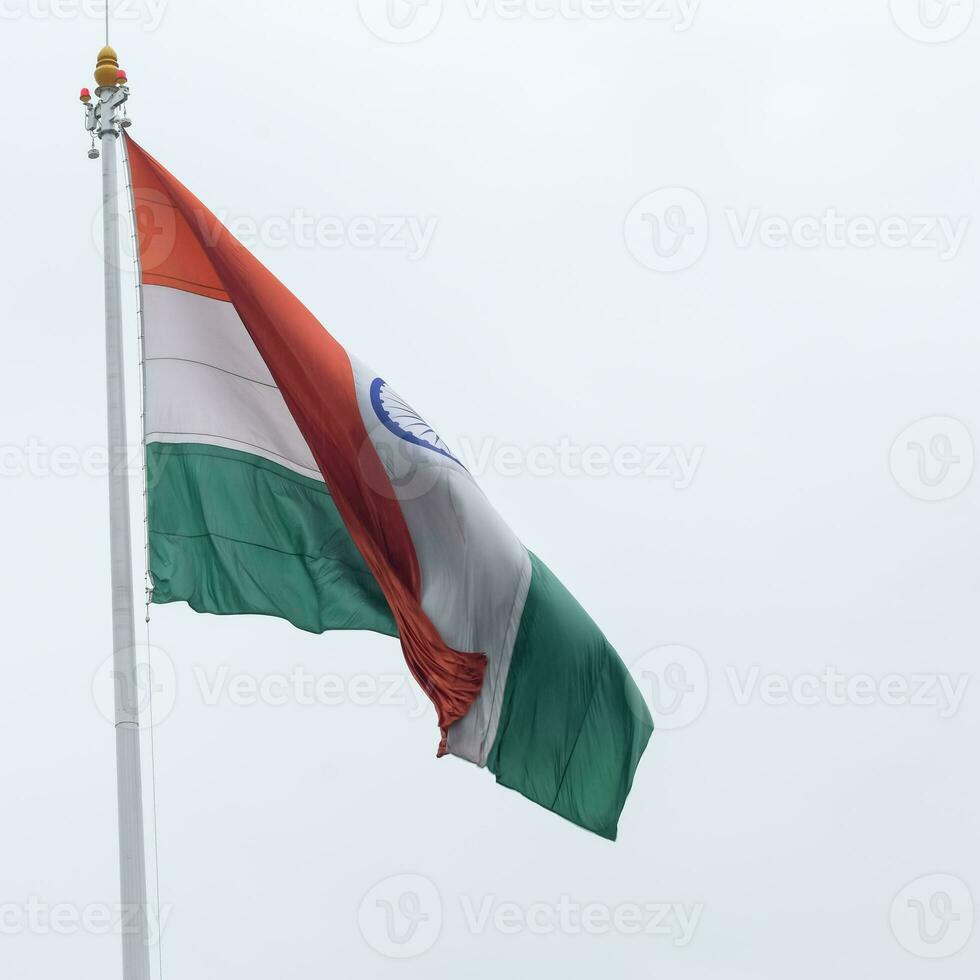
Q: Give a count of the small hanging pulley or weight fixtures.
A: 2